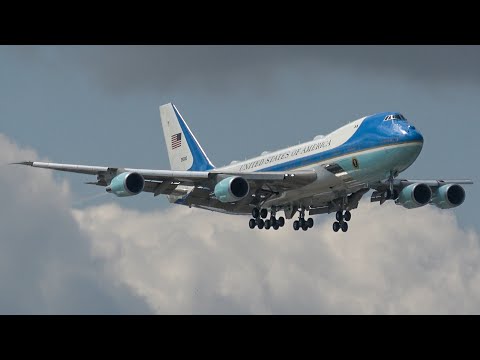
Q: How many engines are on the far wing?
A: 2